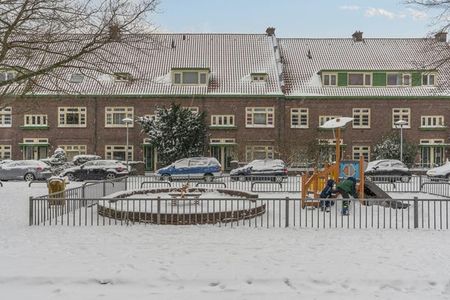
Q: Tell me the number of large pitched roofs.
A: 2